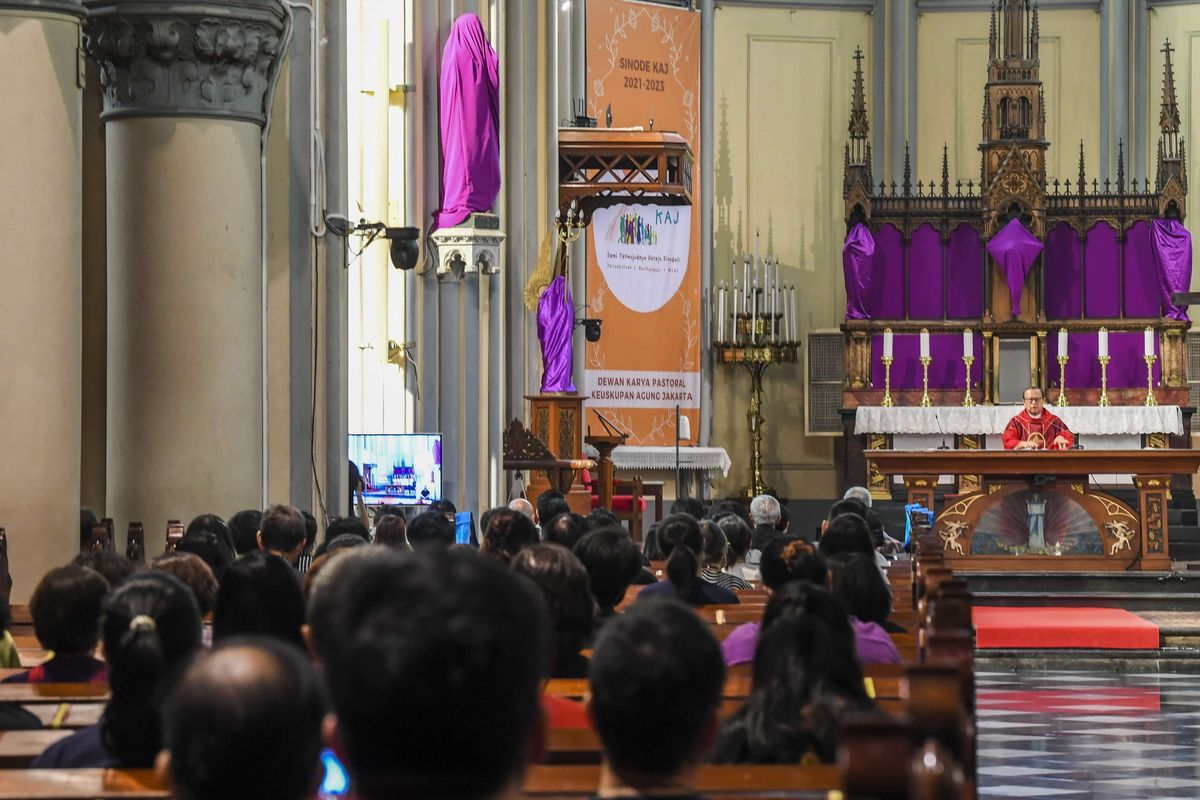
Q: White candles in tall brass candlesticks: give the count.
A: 6